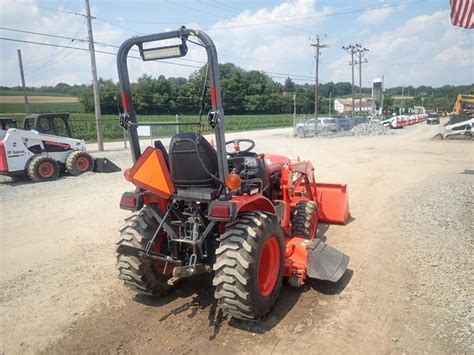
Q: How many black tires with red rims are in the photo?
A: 5